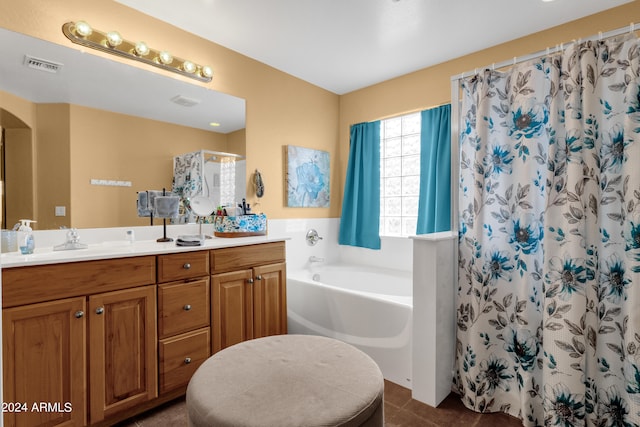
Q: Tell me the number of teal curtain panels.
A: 2